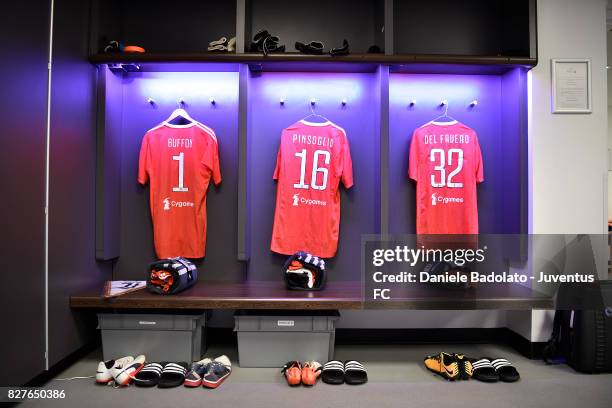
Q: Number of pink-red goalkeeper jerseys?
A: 3